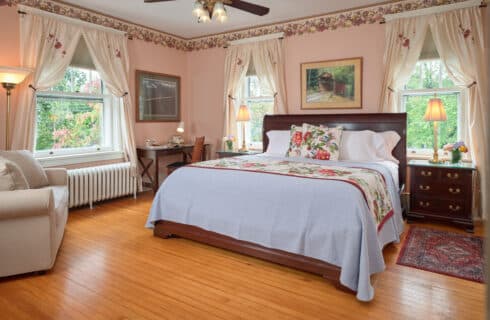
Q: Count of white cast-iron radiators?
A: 1